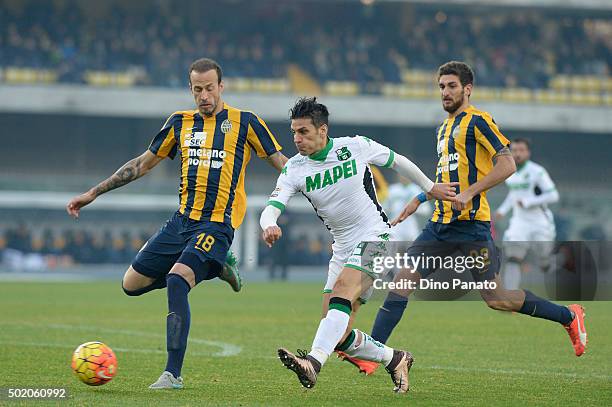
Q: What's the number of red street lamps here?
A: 0